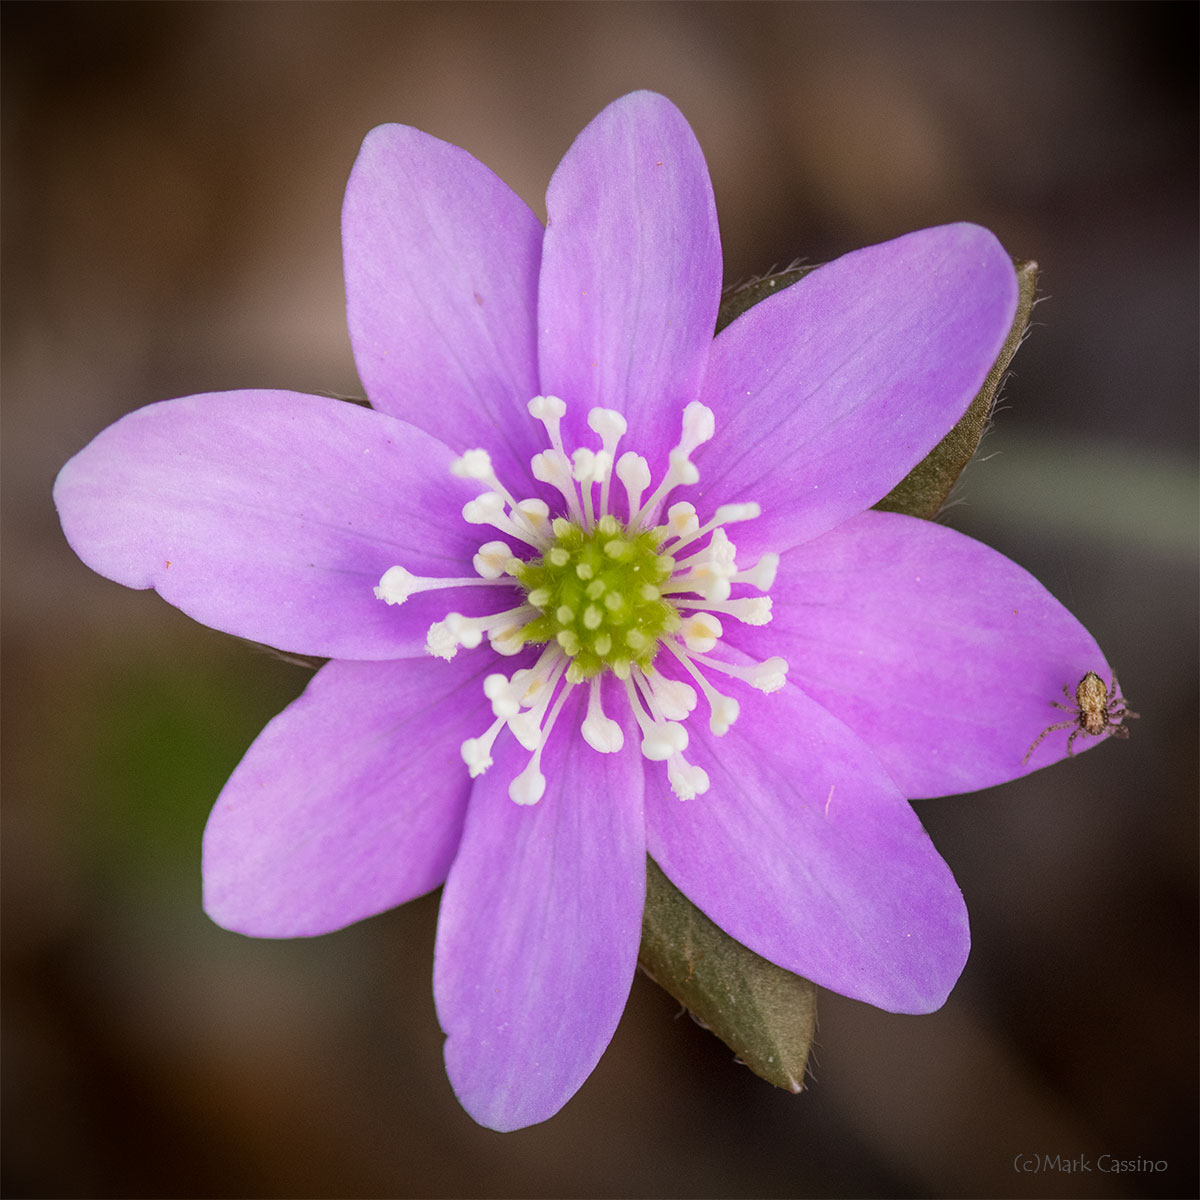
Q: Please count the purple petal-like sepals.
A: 8